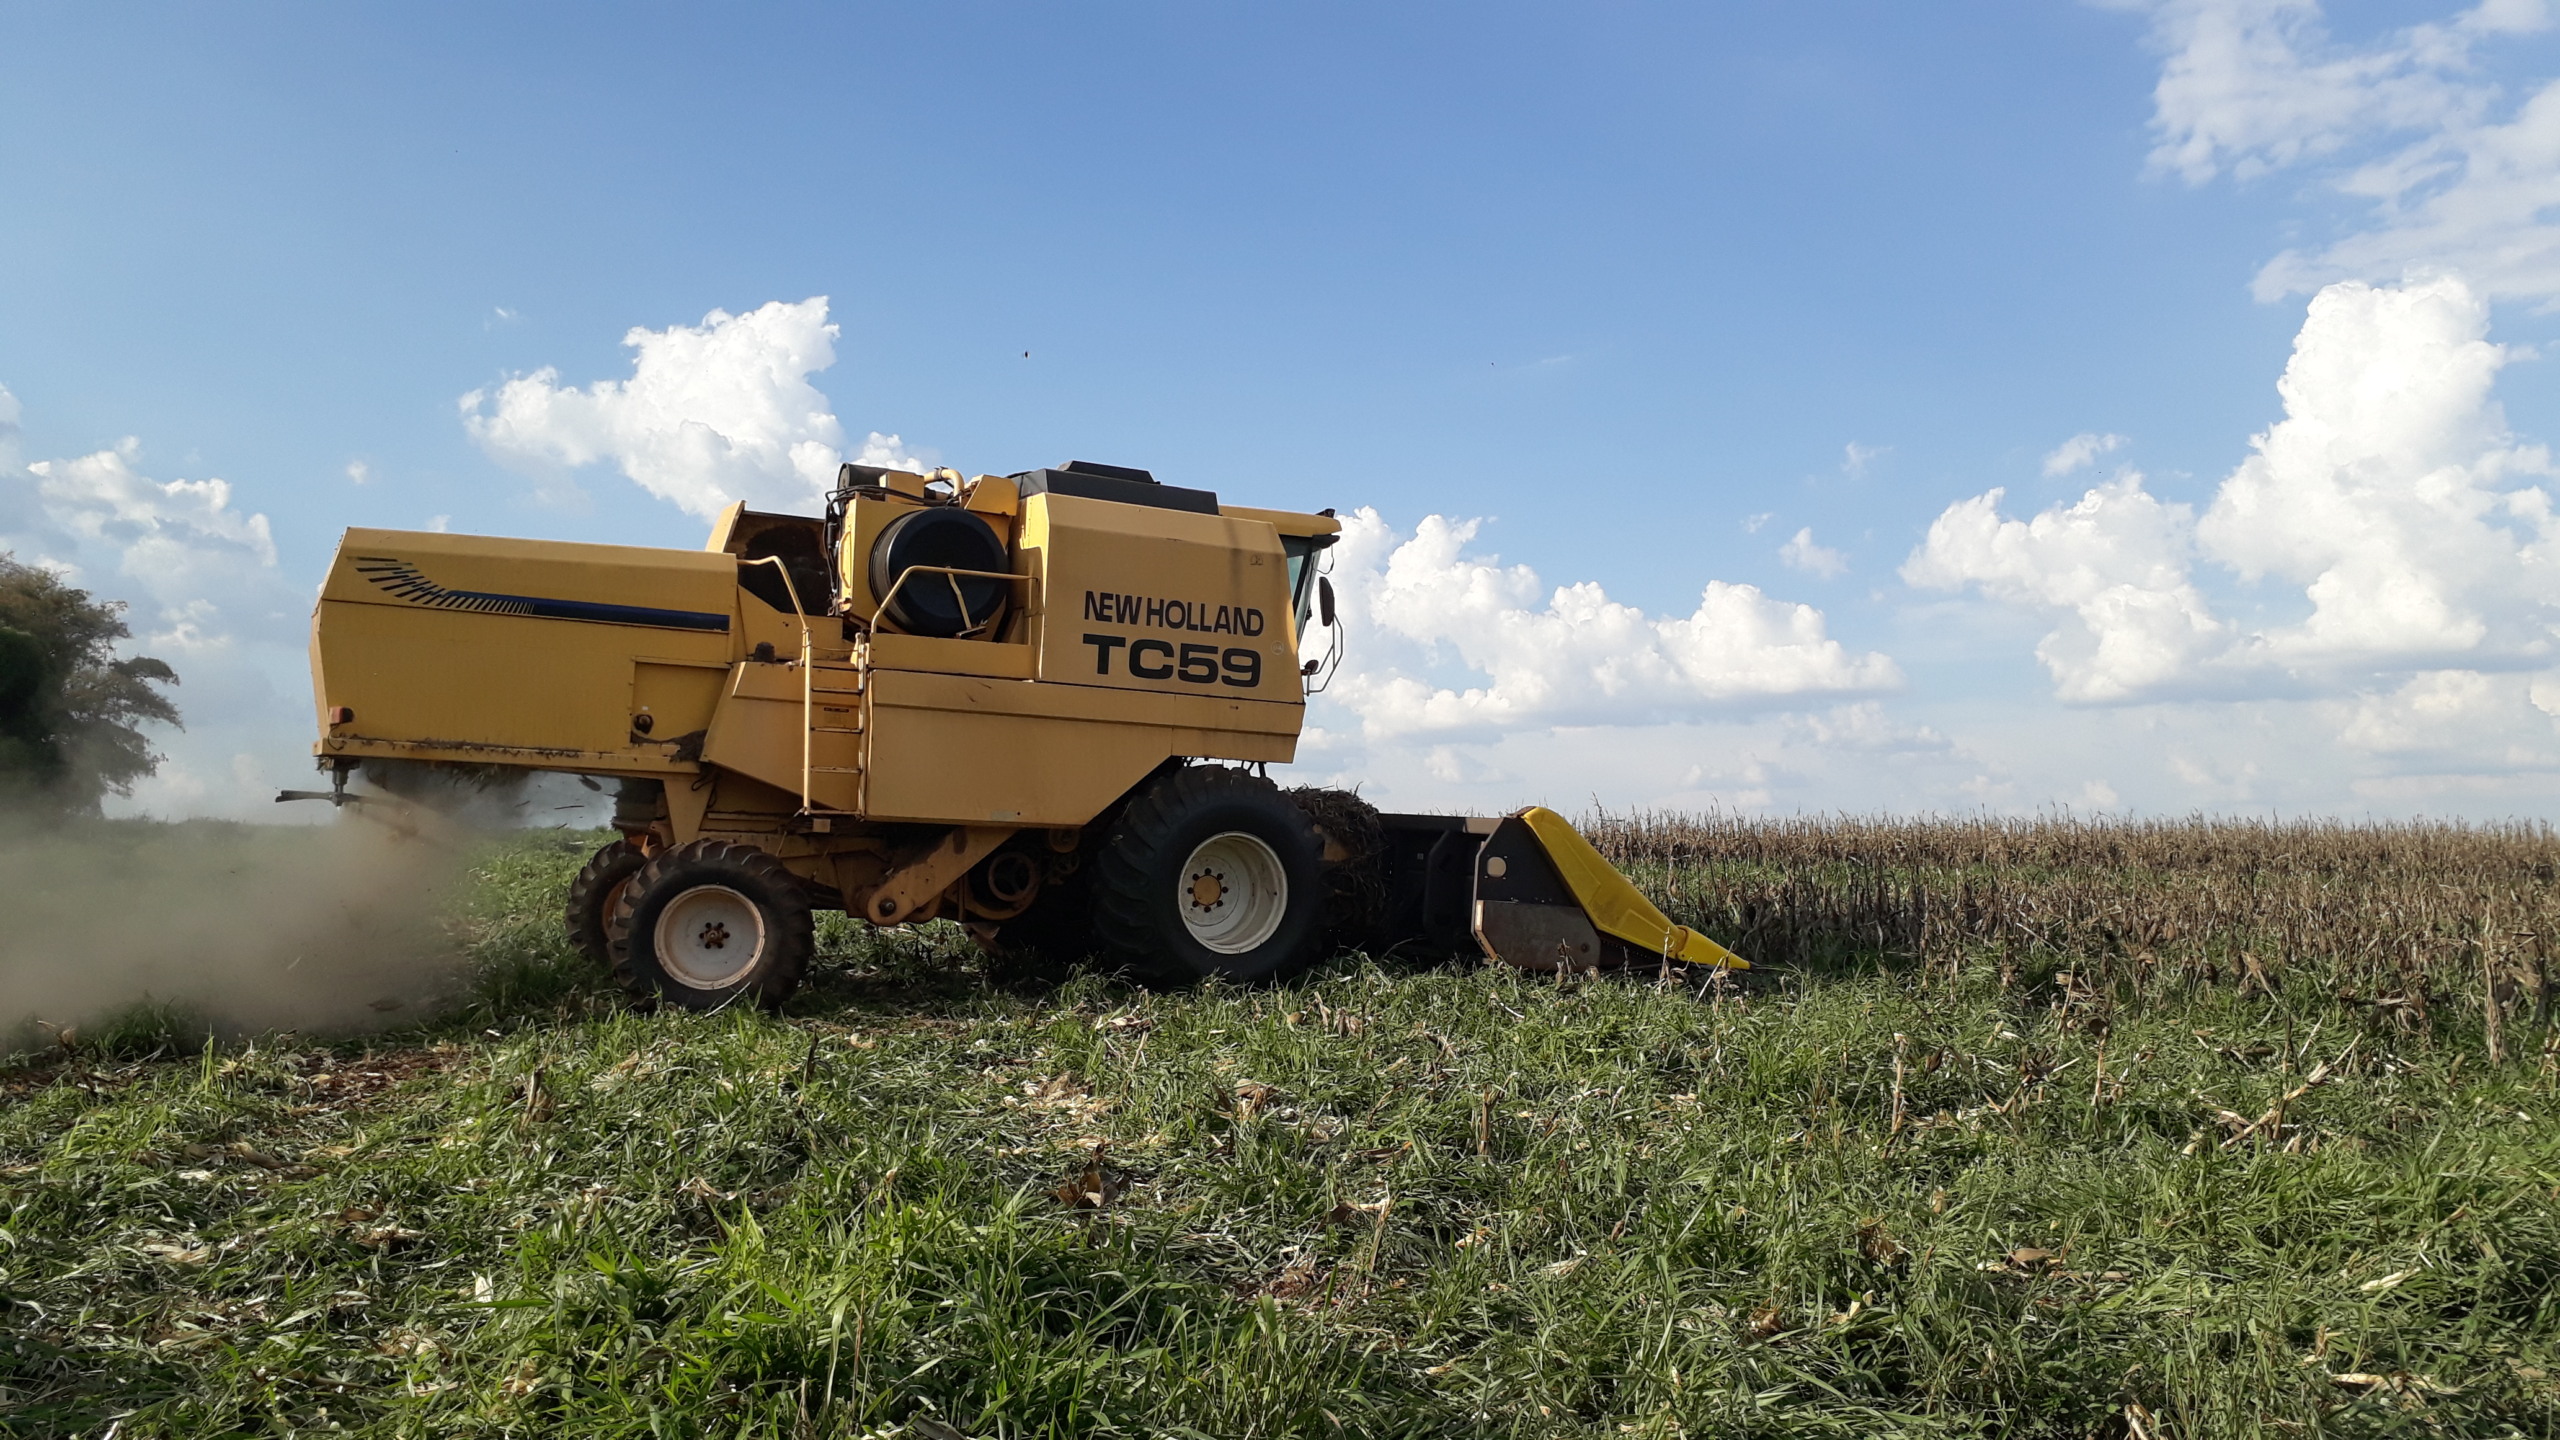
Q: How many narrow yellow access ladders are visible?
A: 1